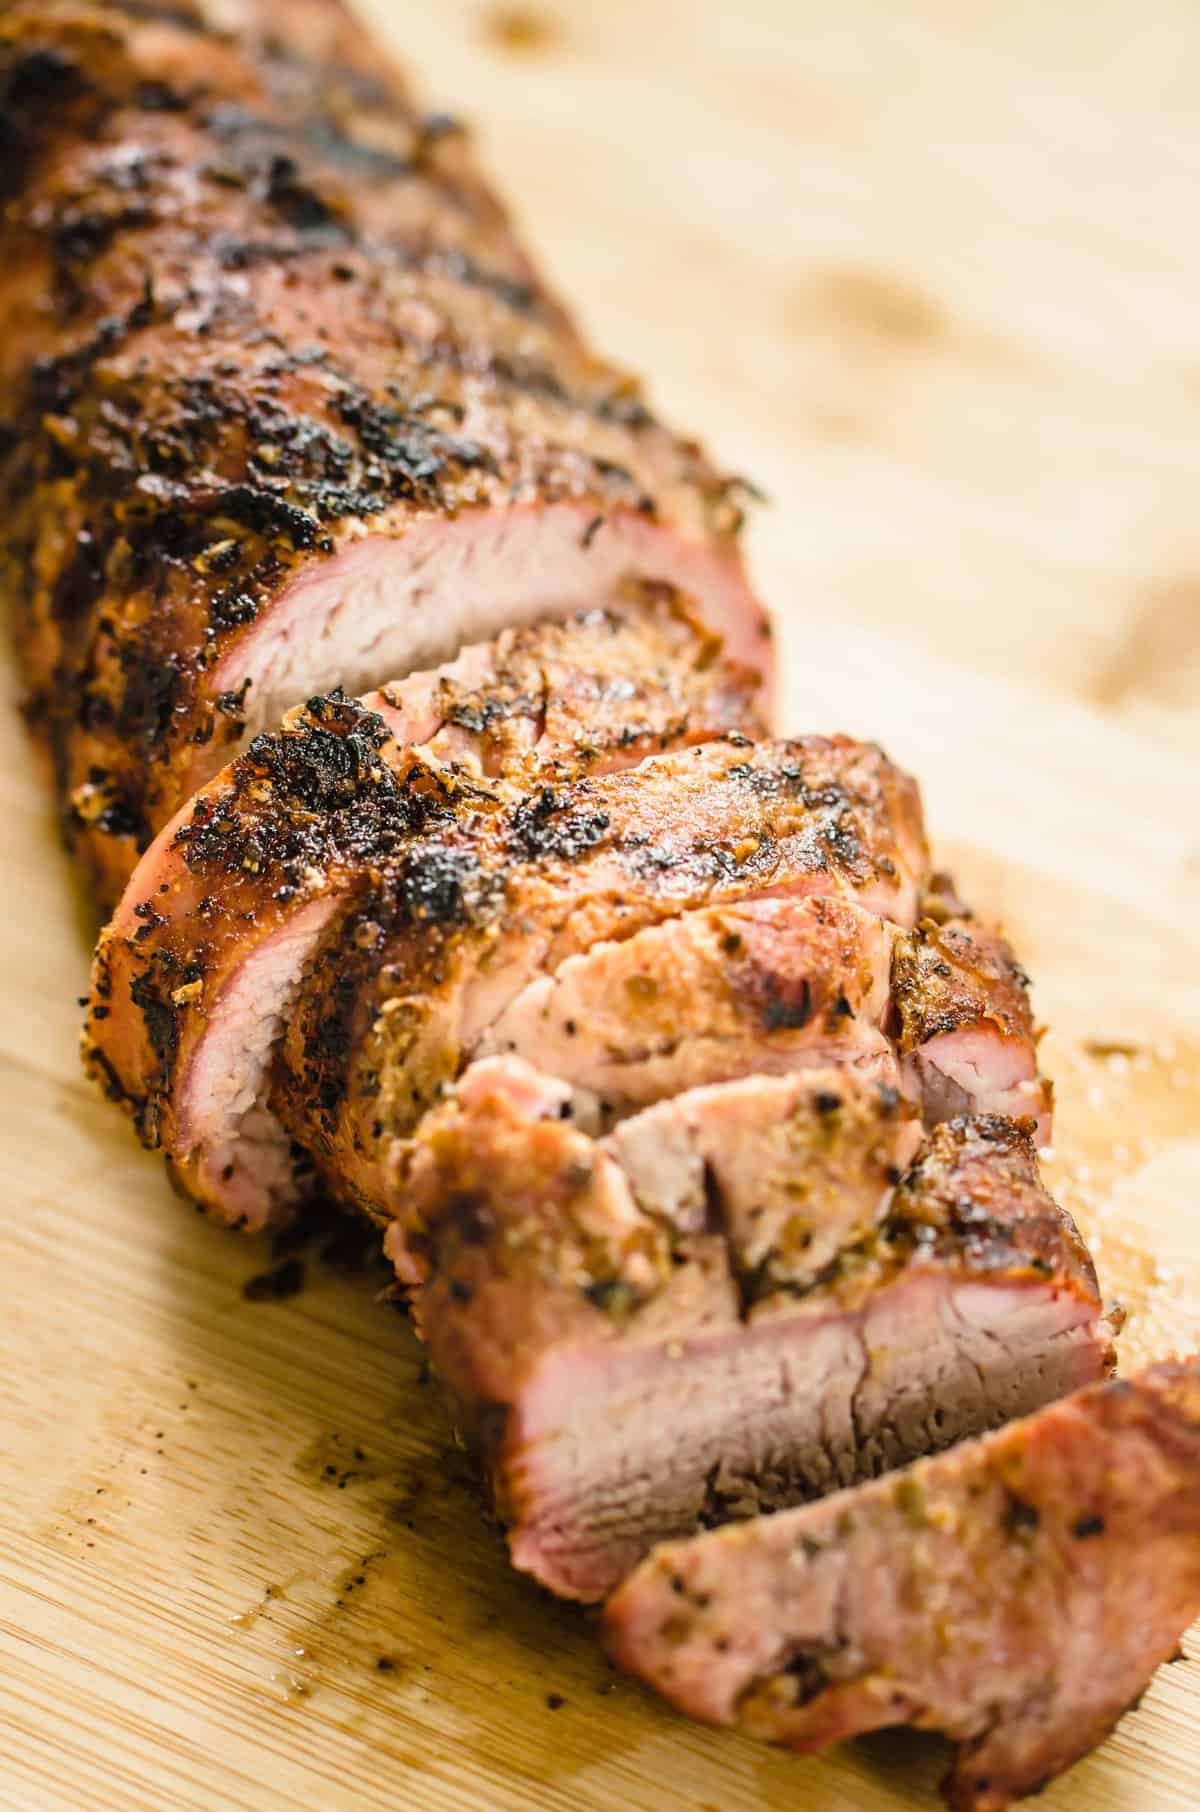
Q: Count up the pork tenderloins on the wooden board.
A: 1